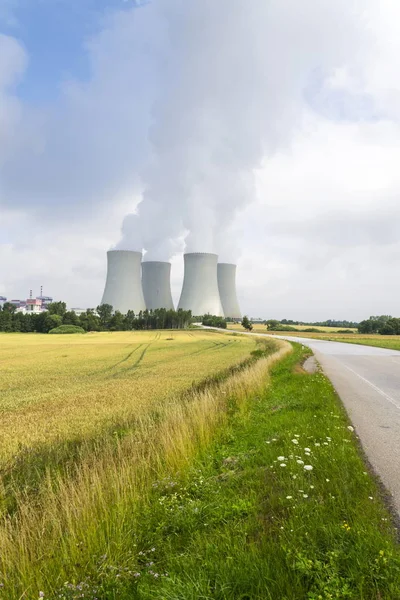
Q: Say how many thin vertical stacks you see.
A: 2